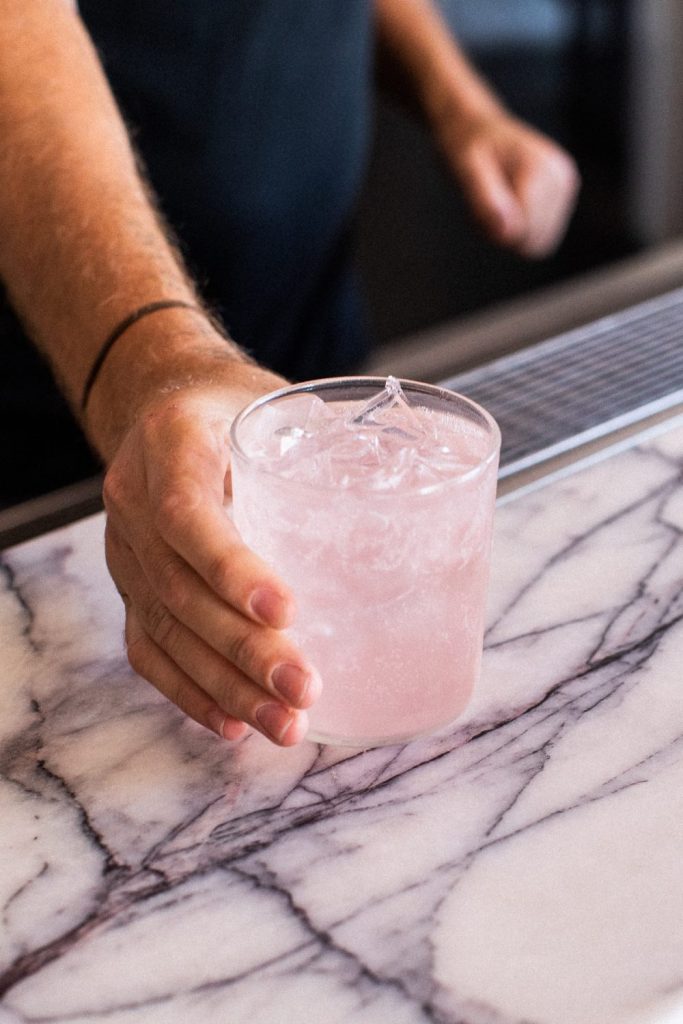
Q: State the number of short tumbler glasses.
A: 1